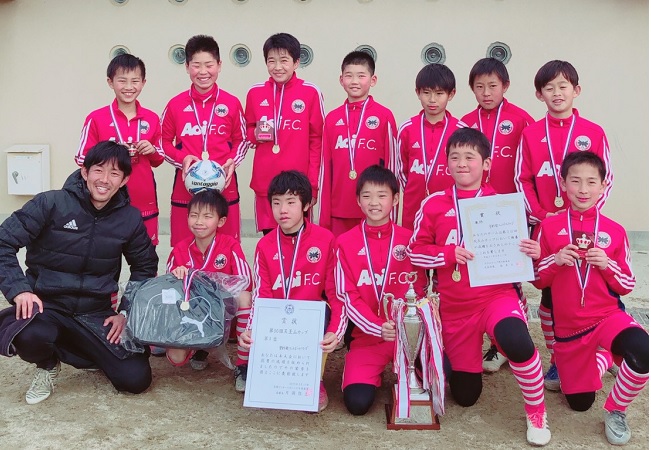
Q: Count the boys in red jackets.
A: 12